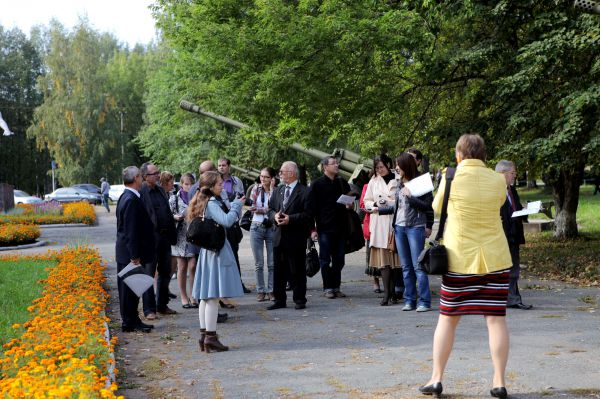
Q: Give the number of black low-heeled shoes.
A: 2